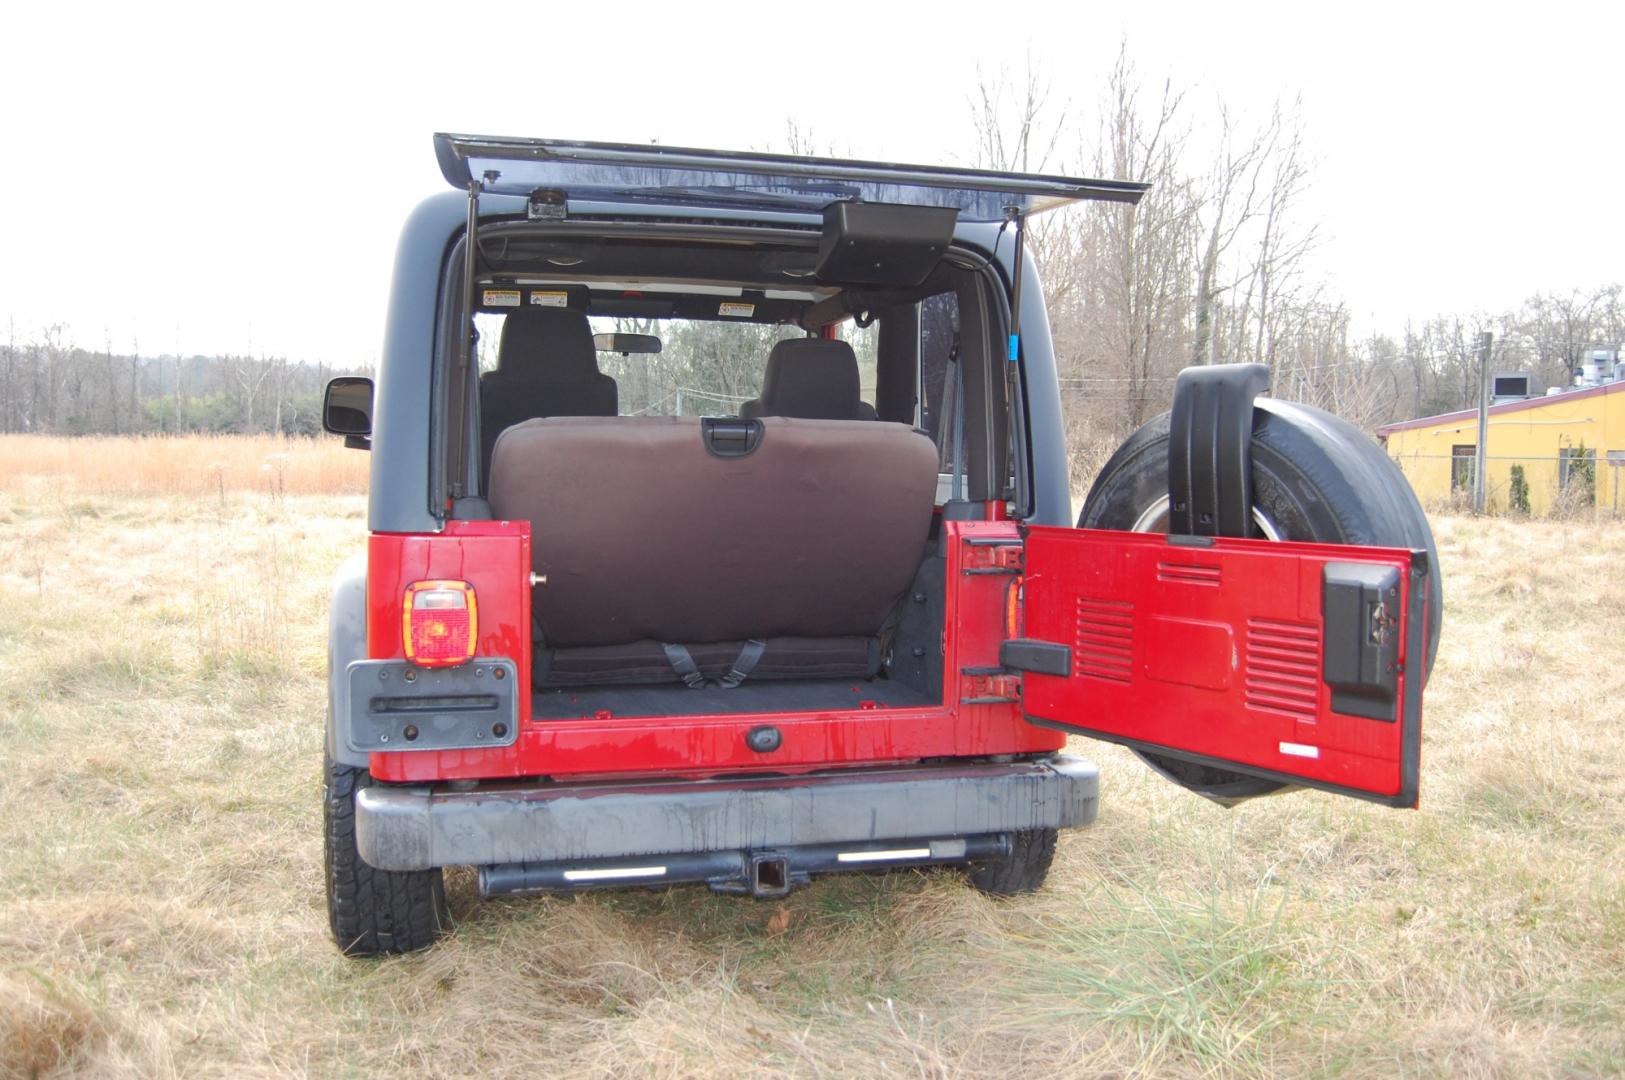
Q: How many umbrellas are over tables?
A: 0